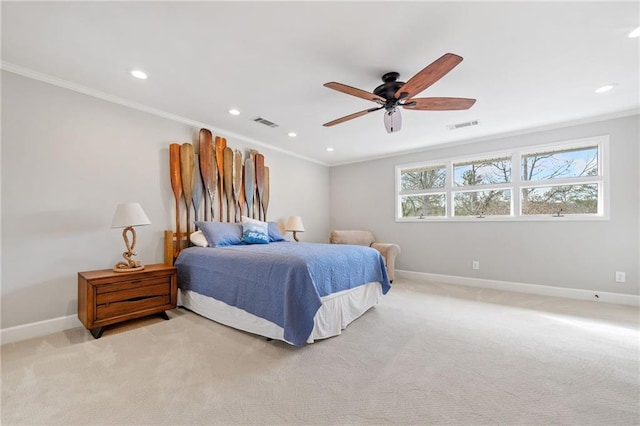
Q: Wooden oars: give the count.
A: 13